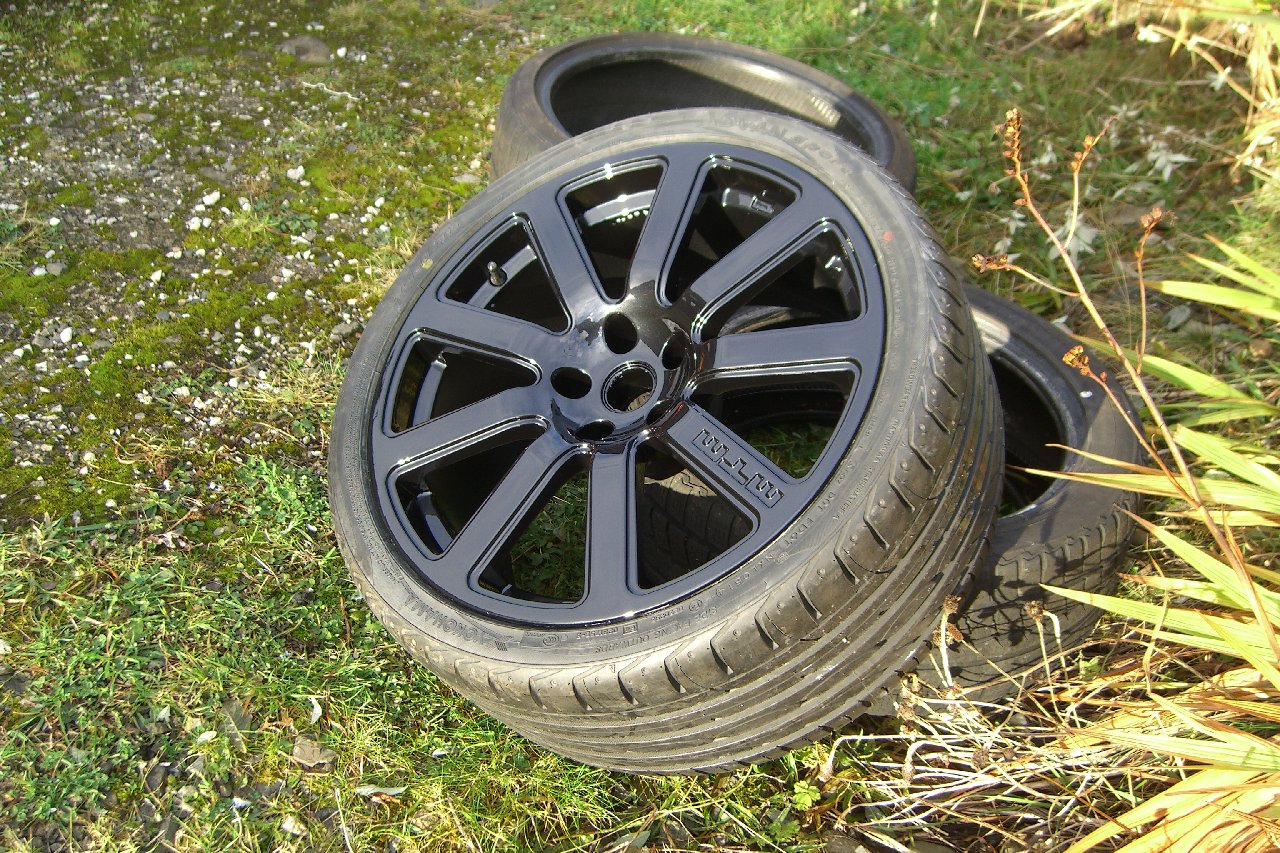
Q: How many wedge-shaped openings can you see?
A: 9